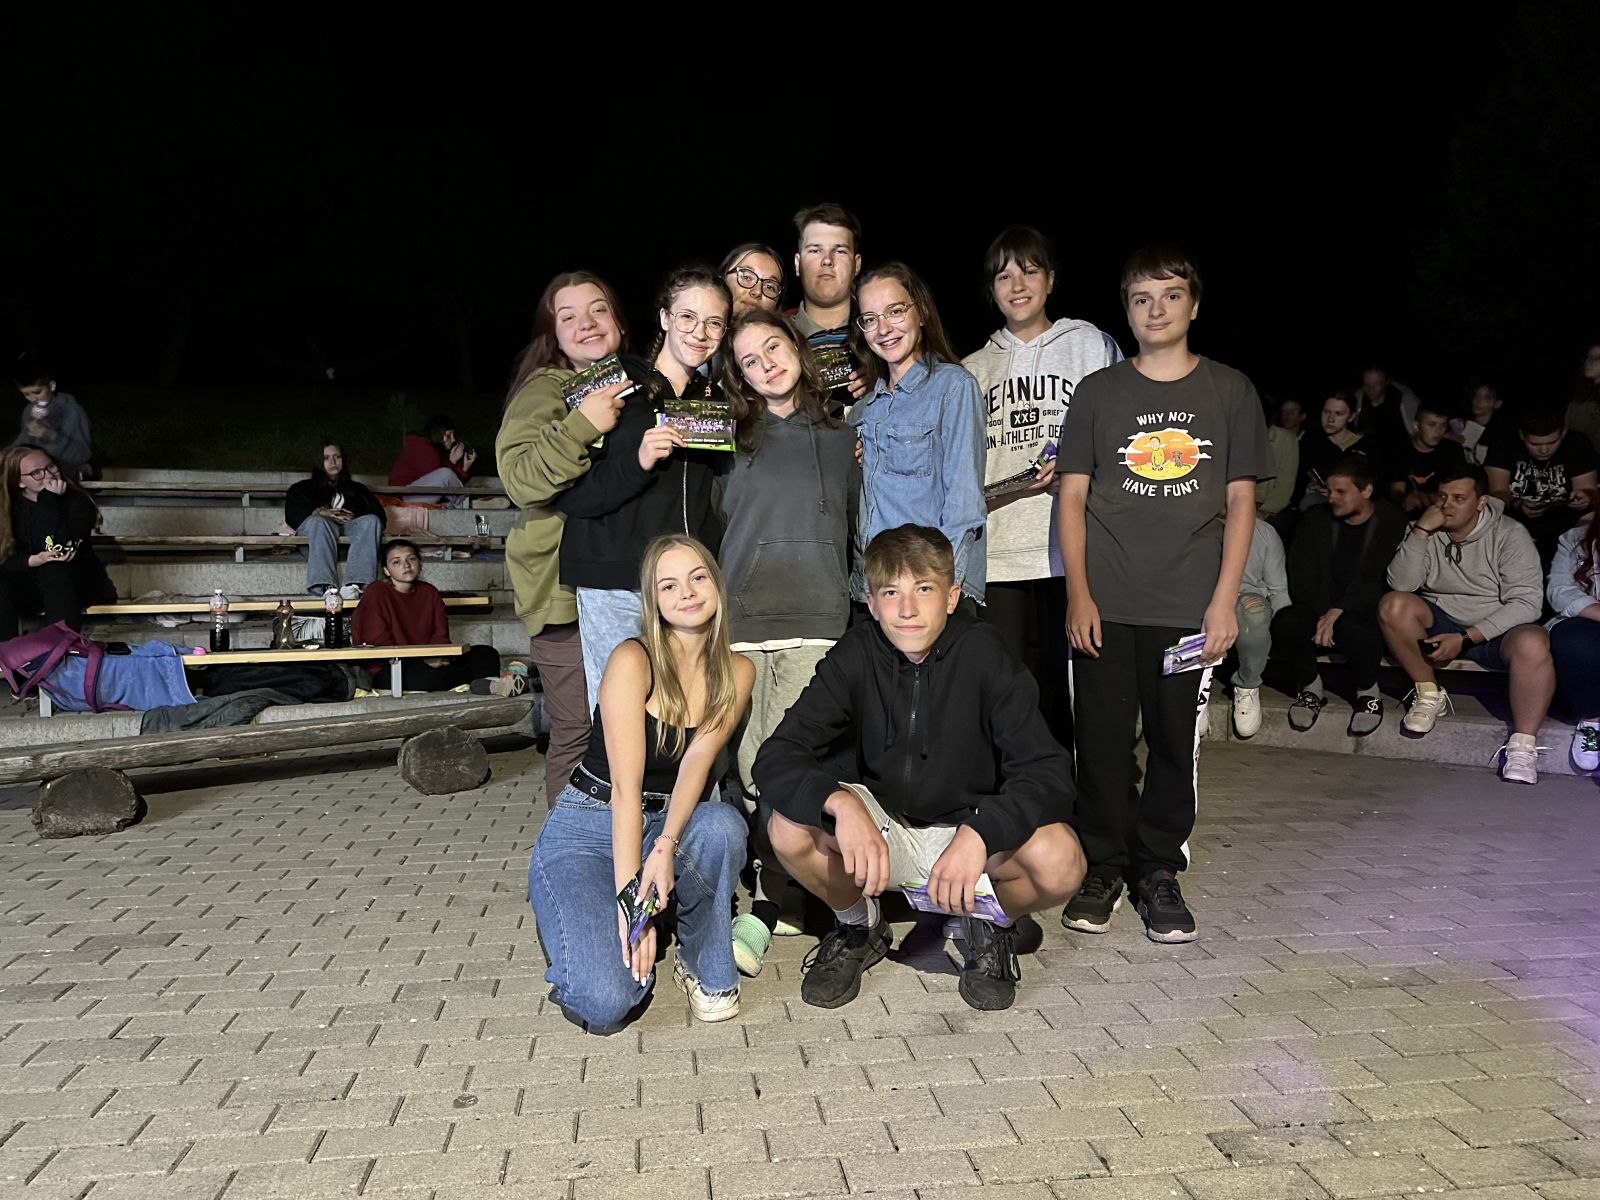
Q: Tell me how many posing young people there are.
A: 10